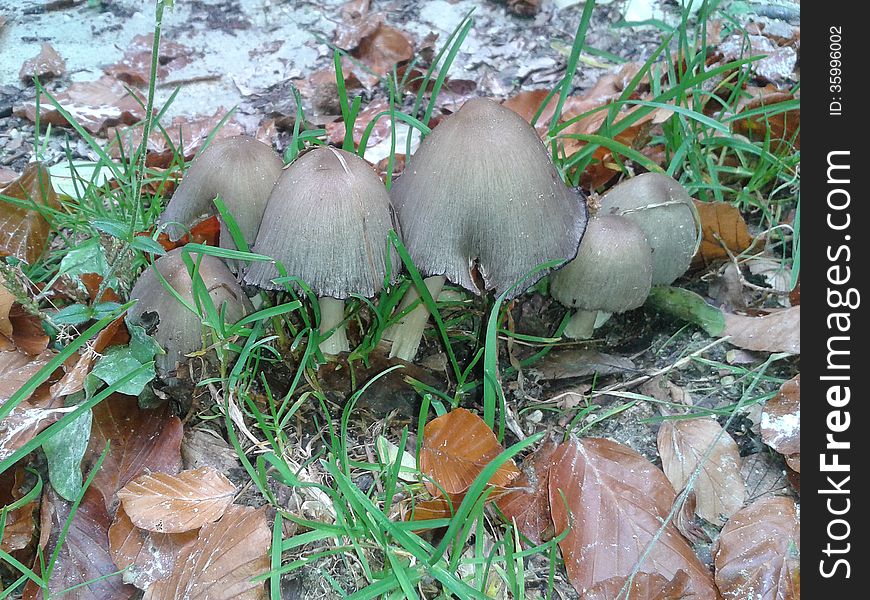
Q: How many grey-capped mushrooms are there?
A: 6